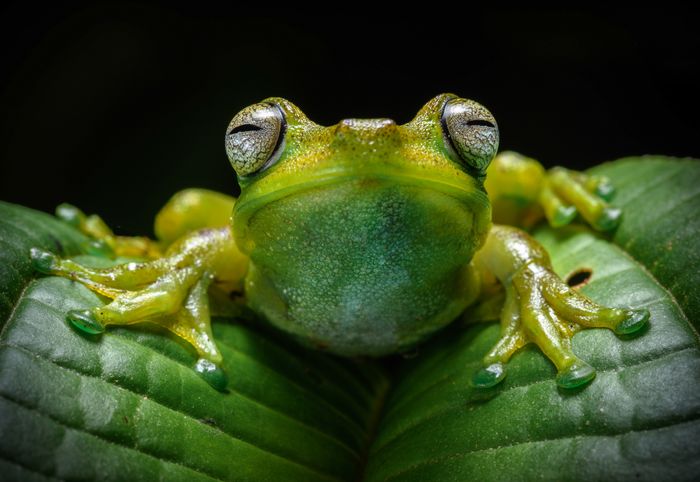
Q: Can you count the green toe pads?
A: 11